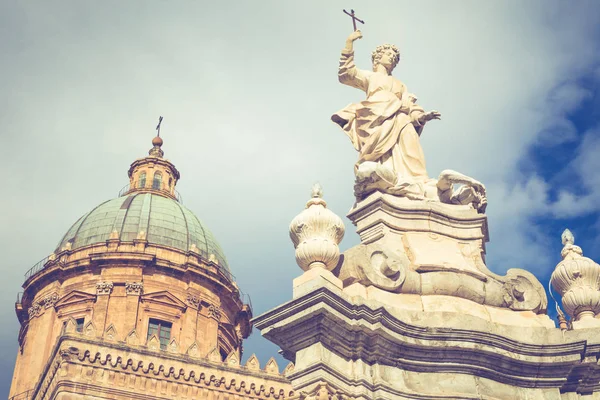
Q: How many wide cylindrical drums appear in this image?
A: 1